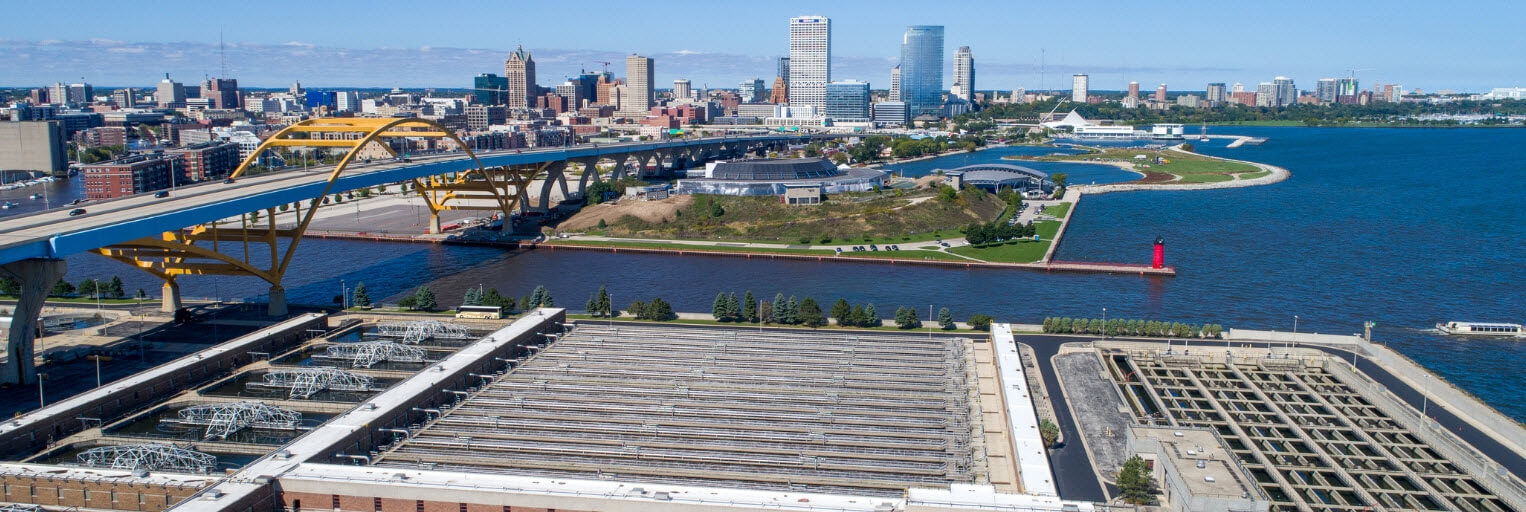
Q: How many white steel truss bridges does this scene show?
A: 5